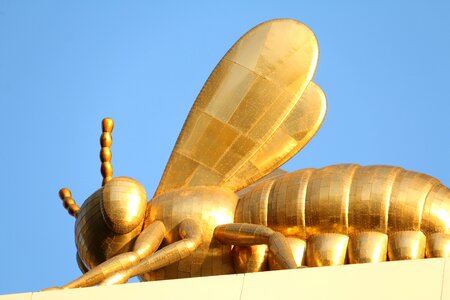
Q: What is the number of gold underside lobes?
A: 6